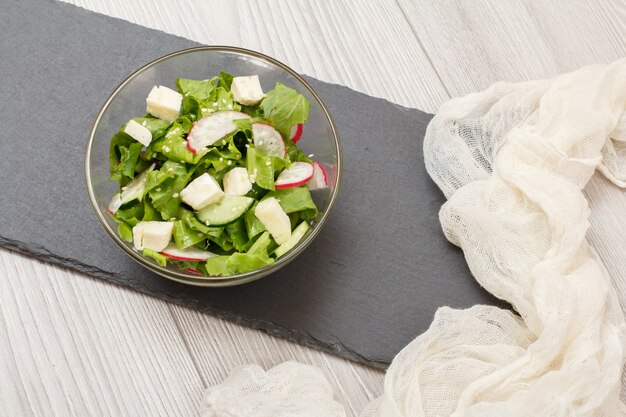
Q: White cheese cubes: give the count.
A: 7